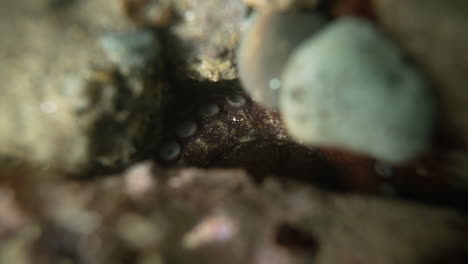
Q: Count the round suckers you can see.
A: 4